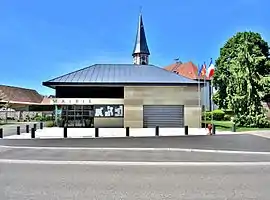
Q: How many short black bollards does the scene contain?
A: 13